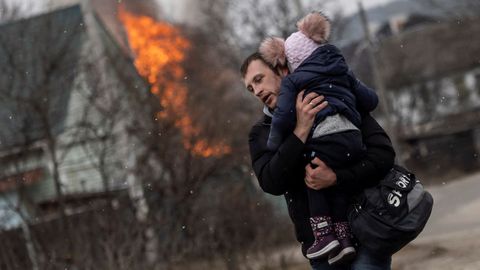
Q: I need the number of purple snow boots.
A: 2